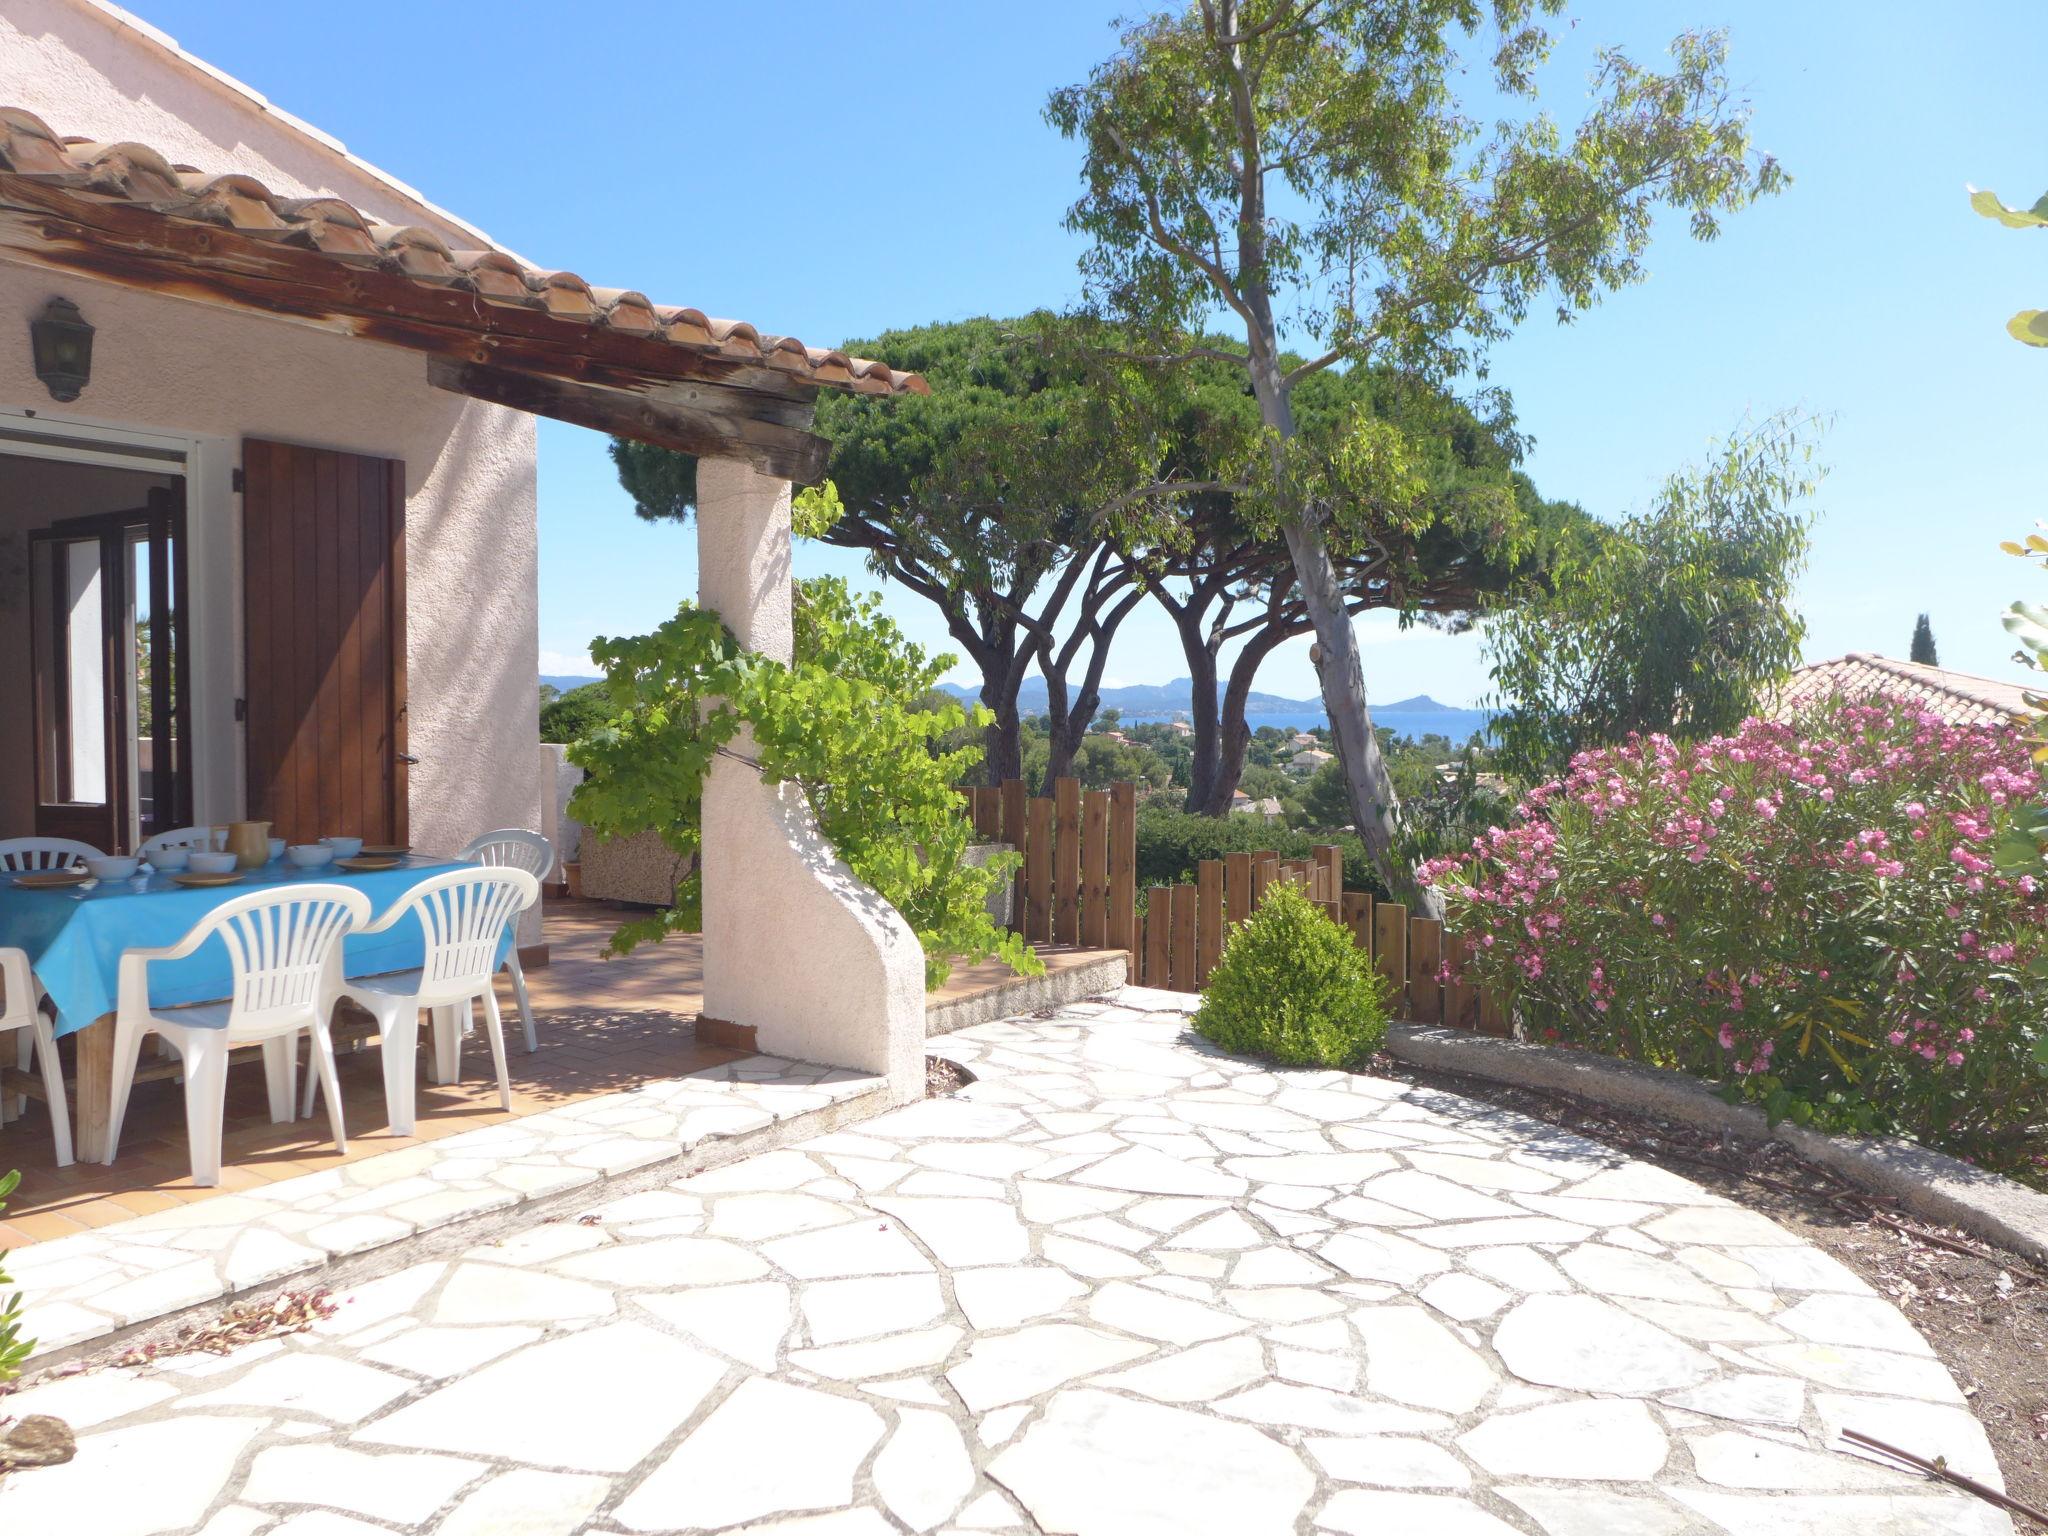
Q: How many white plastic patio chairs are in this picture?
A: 6